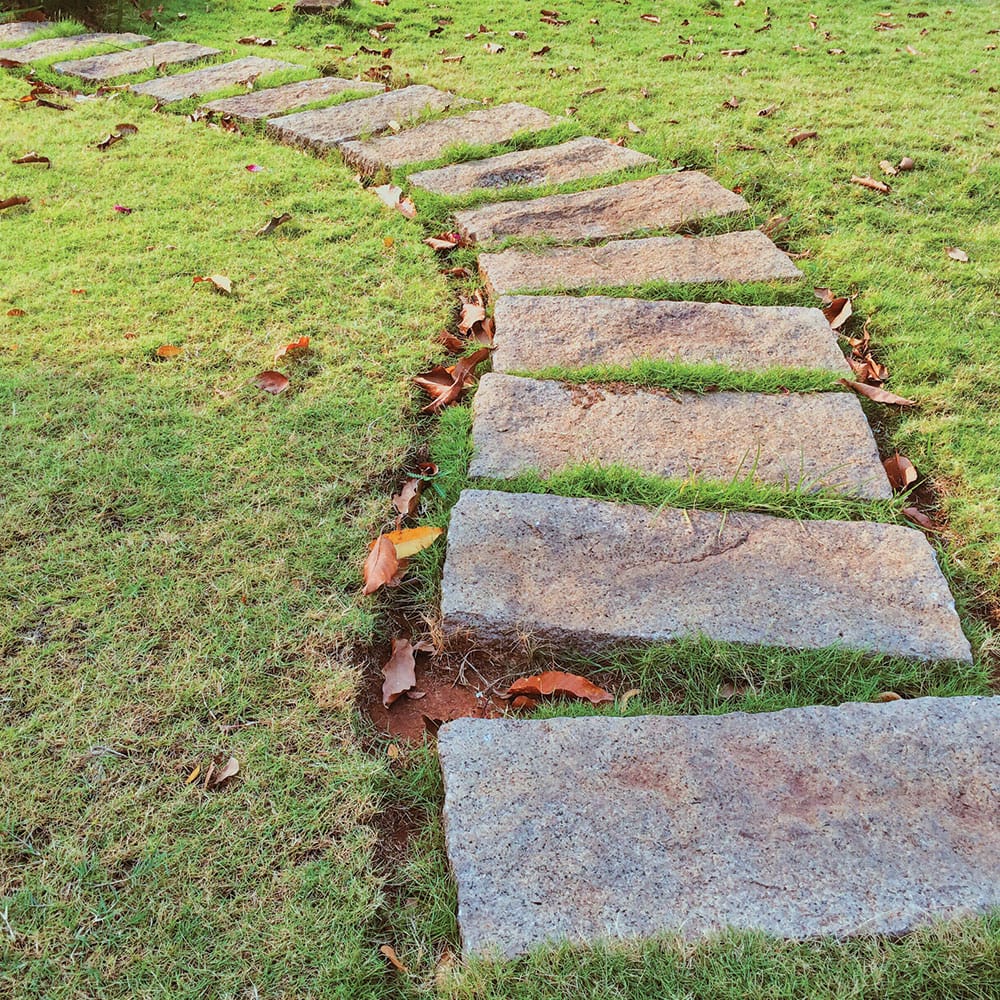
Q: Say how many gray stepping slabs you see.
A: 14